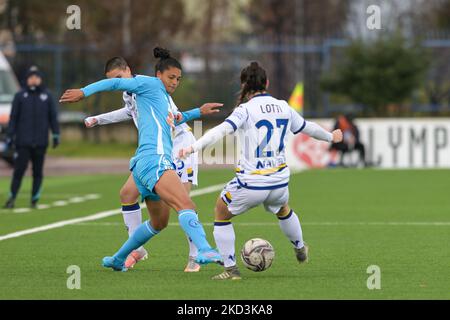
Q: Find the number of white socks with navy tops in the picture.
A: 3